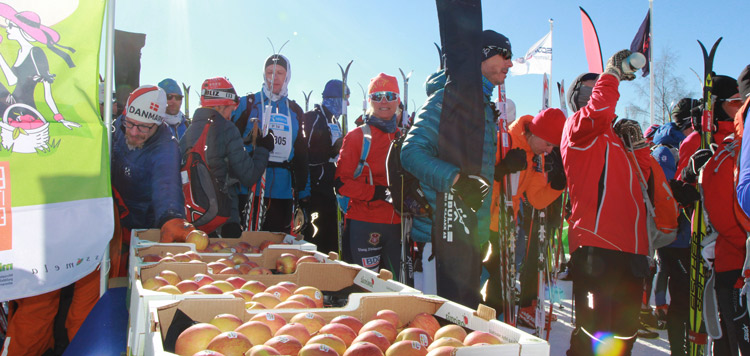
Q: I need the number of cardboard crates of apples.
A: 4